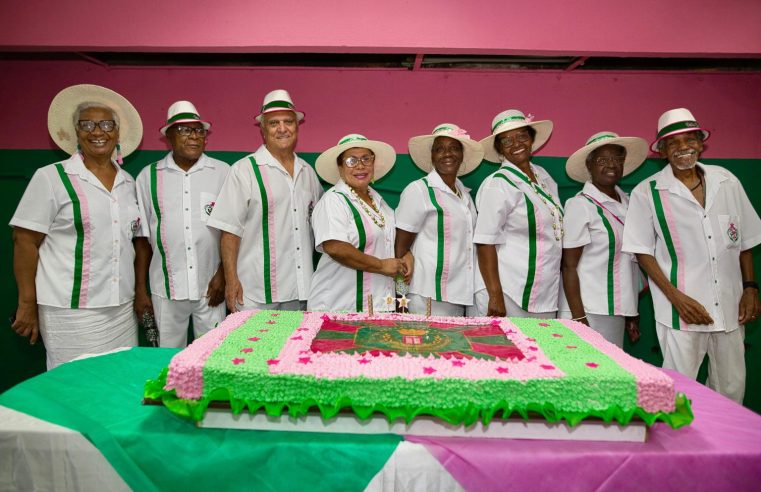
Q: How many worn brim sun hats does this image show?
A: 5